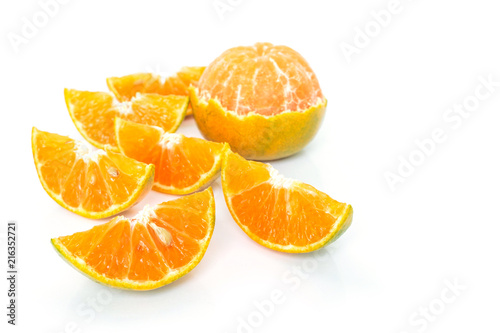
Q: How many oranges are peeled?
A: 1